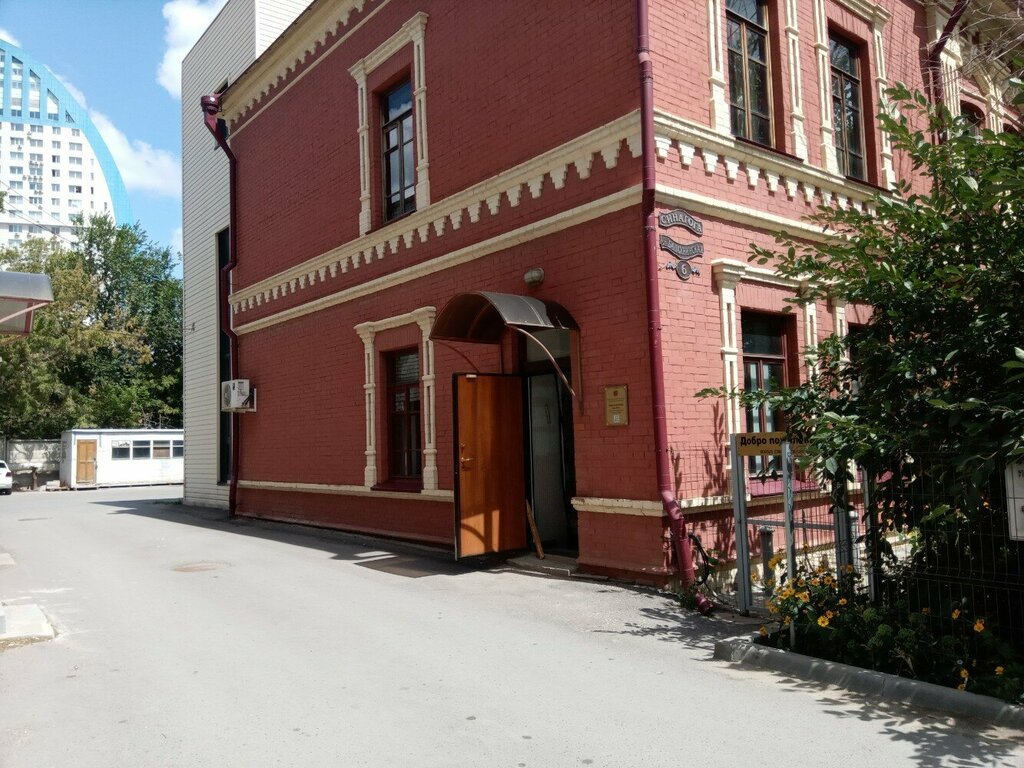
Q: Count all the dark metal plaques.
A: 3